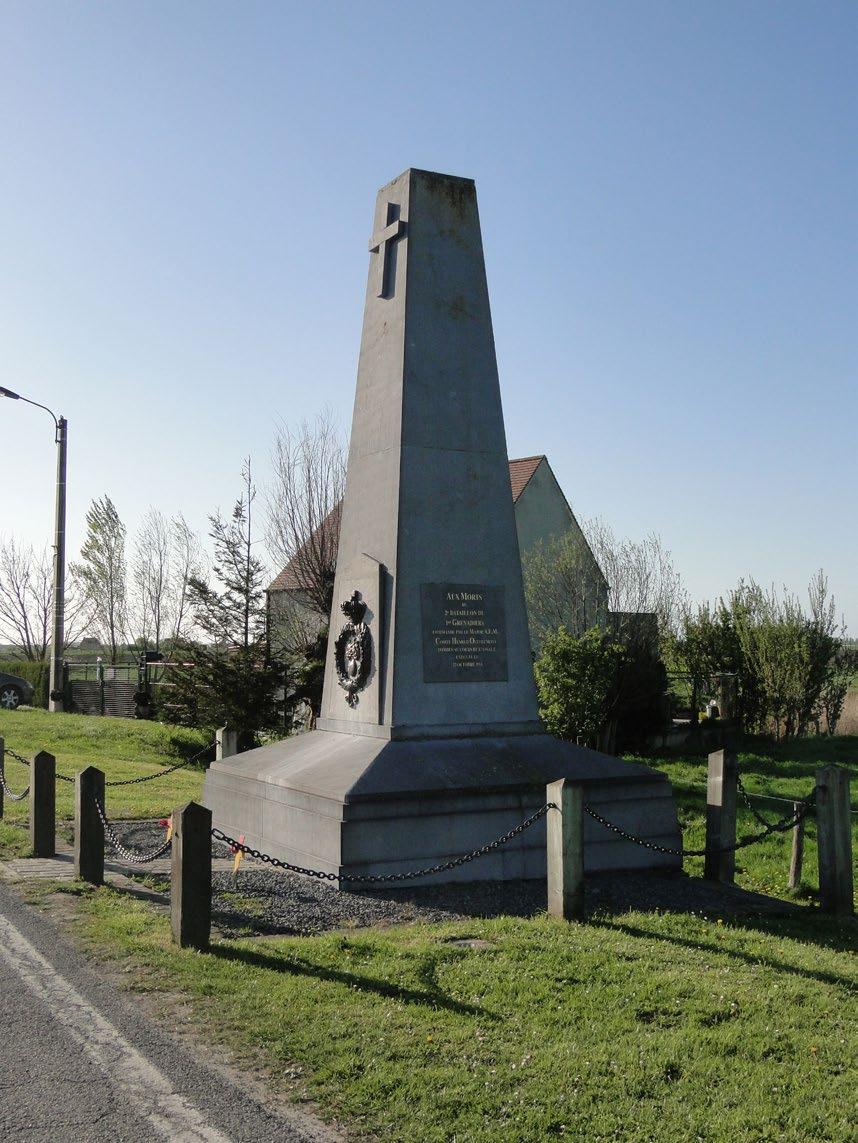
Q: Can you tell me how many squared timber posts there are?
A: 8